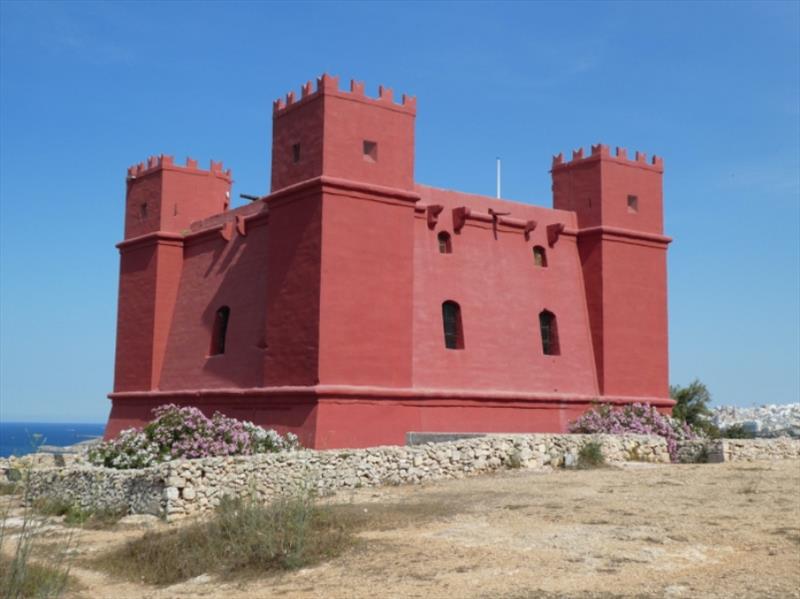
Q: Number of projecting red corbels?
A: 6